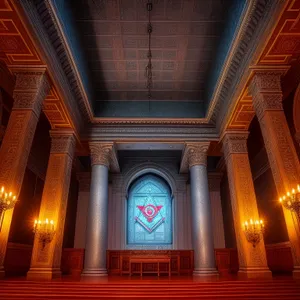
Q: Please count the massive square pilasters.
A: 4